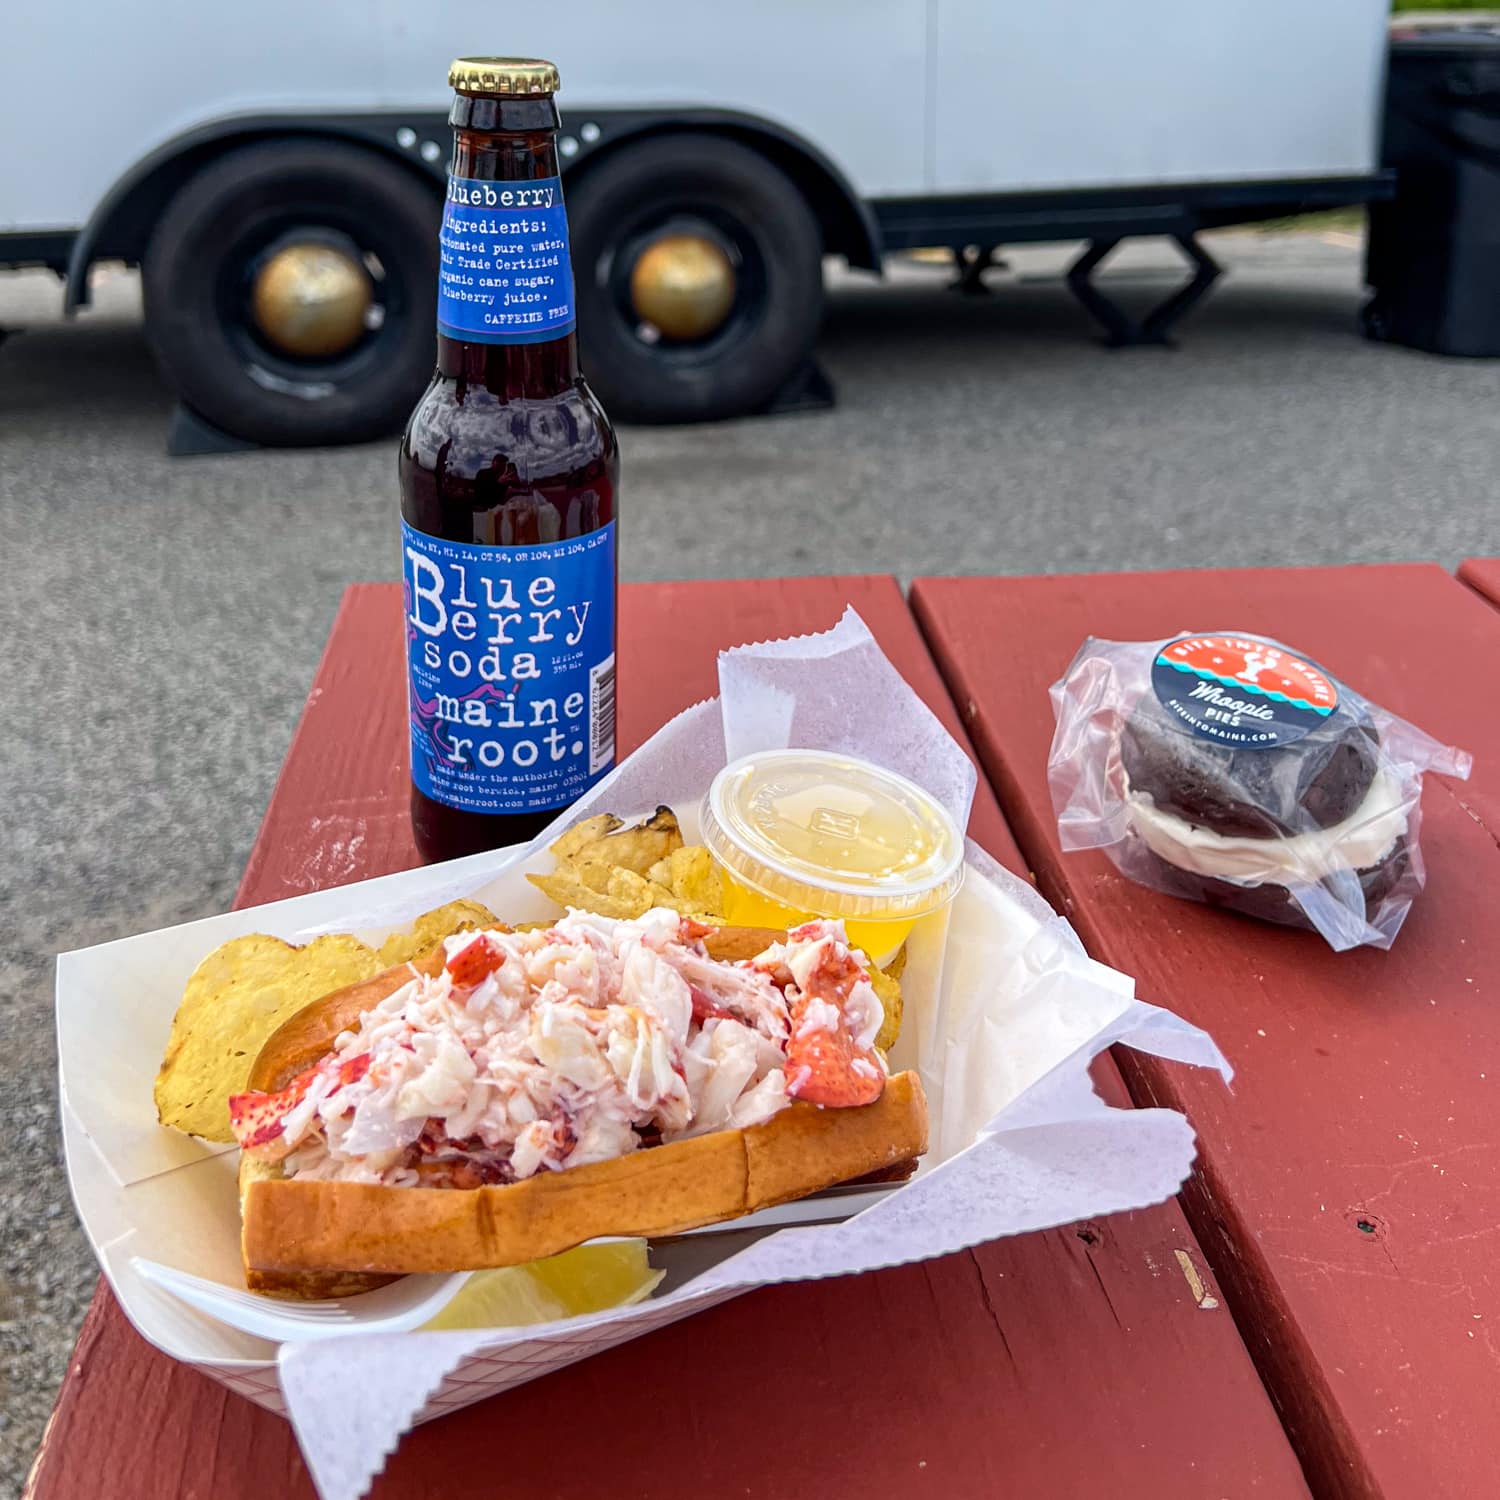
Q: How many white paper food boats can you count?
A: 1